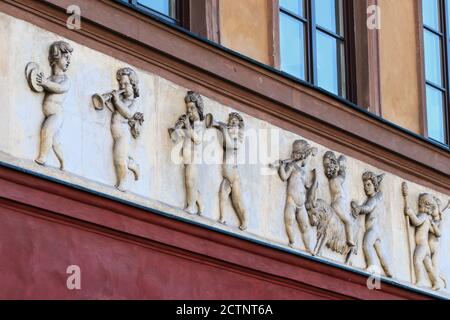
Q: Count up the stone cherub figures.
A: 9